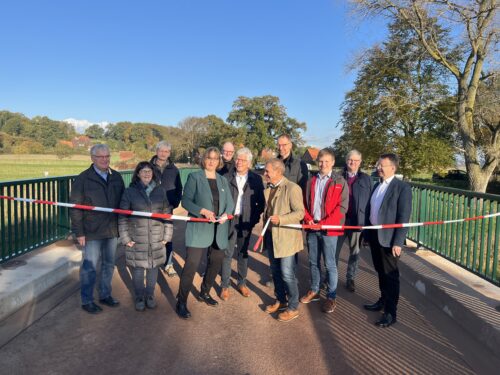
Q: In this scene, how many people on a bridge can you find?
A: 11